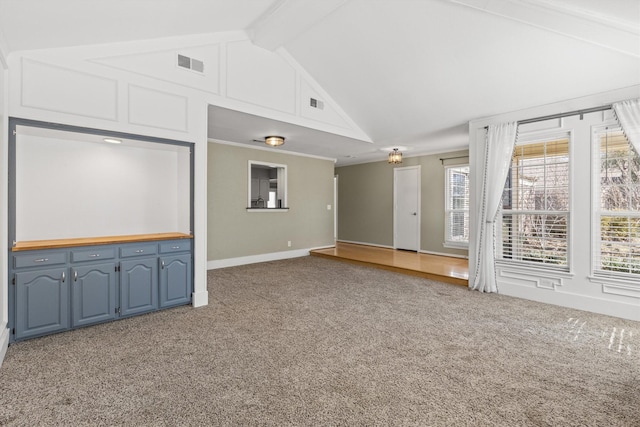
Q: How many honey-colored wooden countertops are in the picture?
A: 1